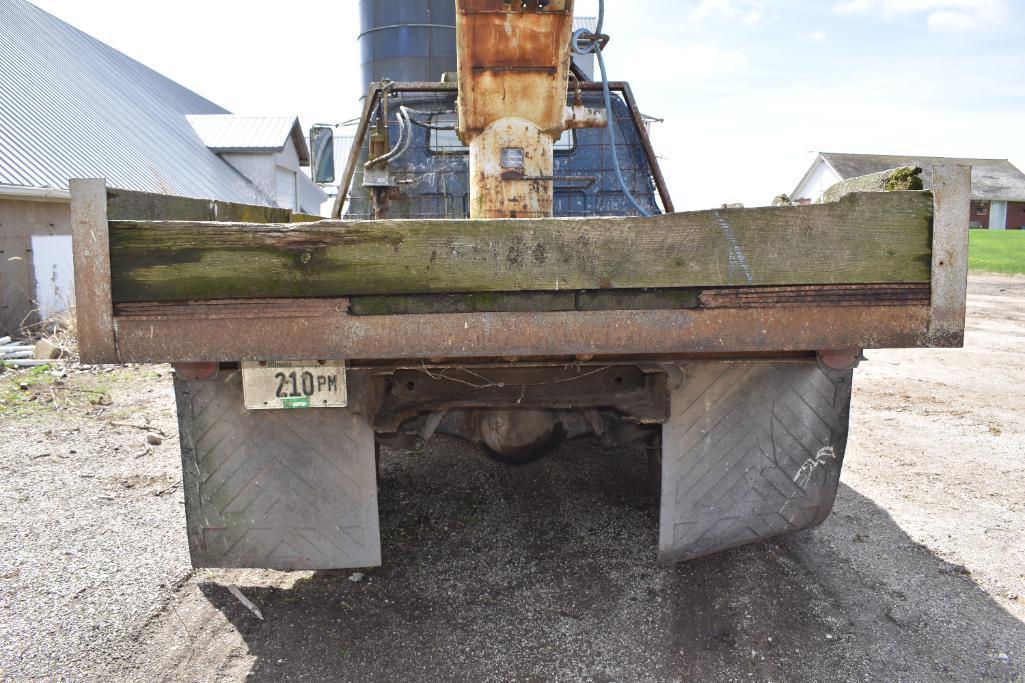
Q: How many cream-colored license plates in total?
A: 1